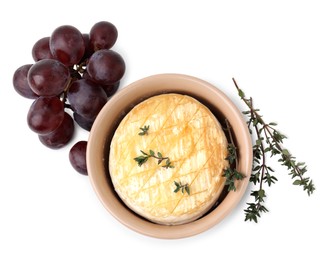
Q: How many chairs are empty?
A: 0